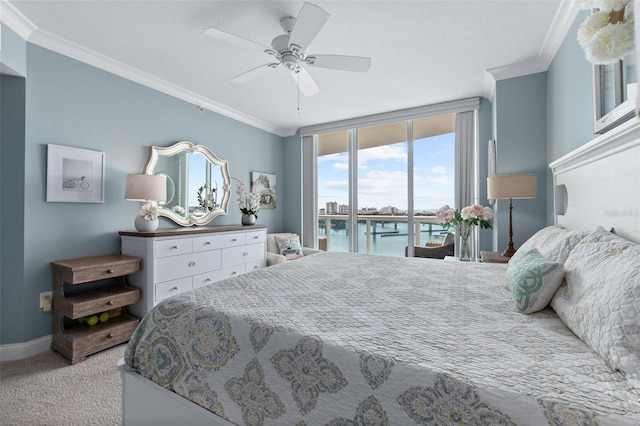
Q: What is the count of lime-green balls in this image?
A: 3